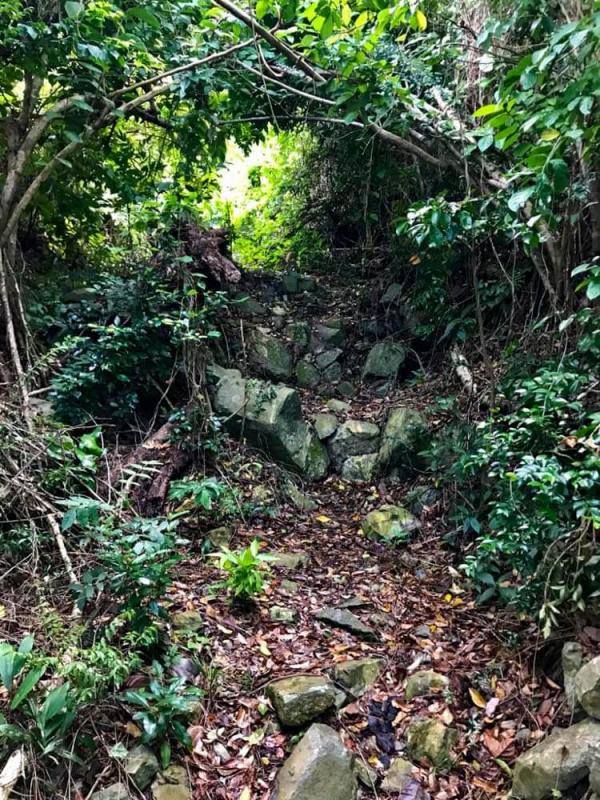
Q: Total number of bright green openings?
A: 1